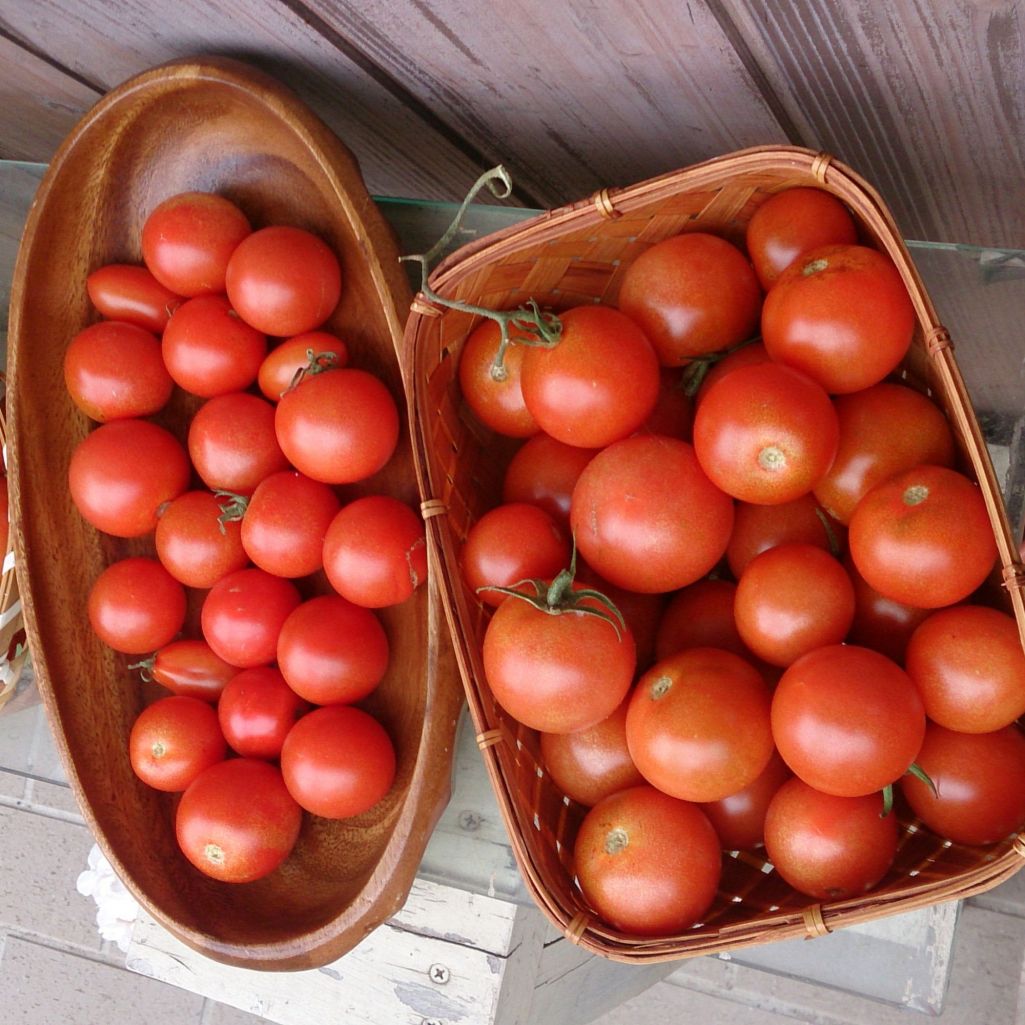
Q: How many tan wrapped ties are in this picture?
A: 10